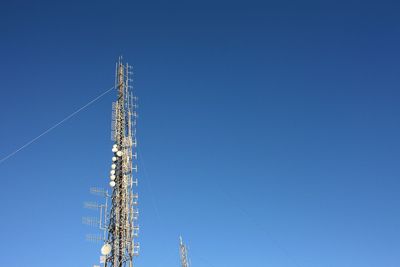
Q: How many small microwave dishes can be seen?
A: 8